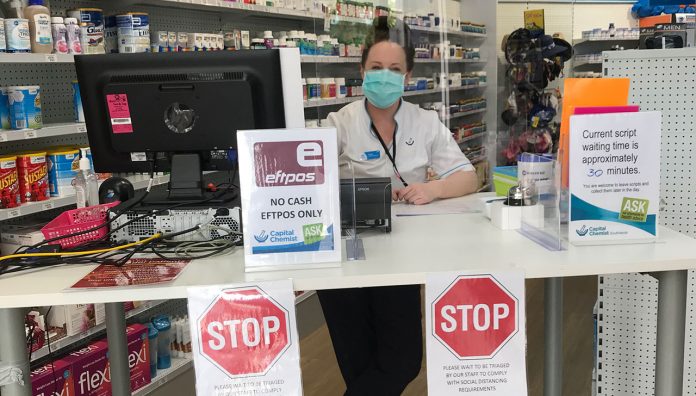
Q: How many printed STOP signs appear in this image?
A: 2